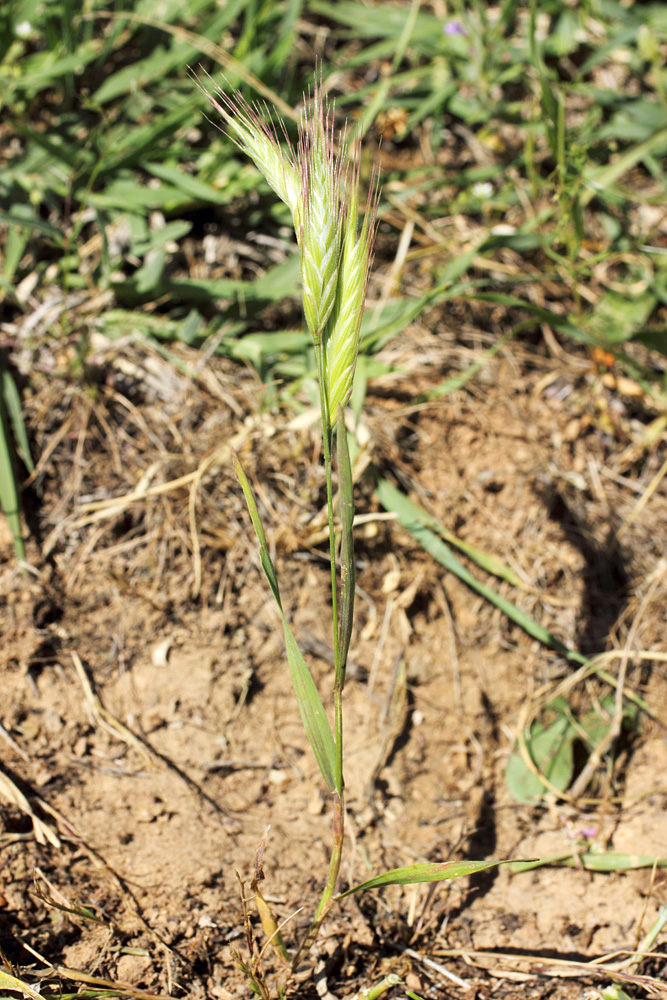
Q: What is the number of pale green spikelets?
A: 3